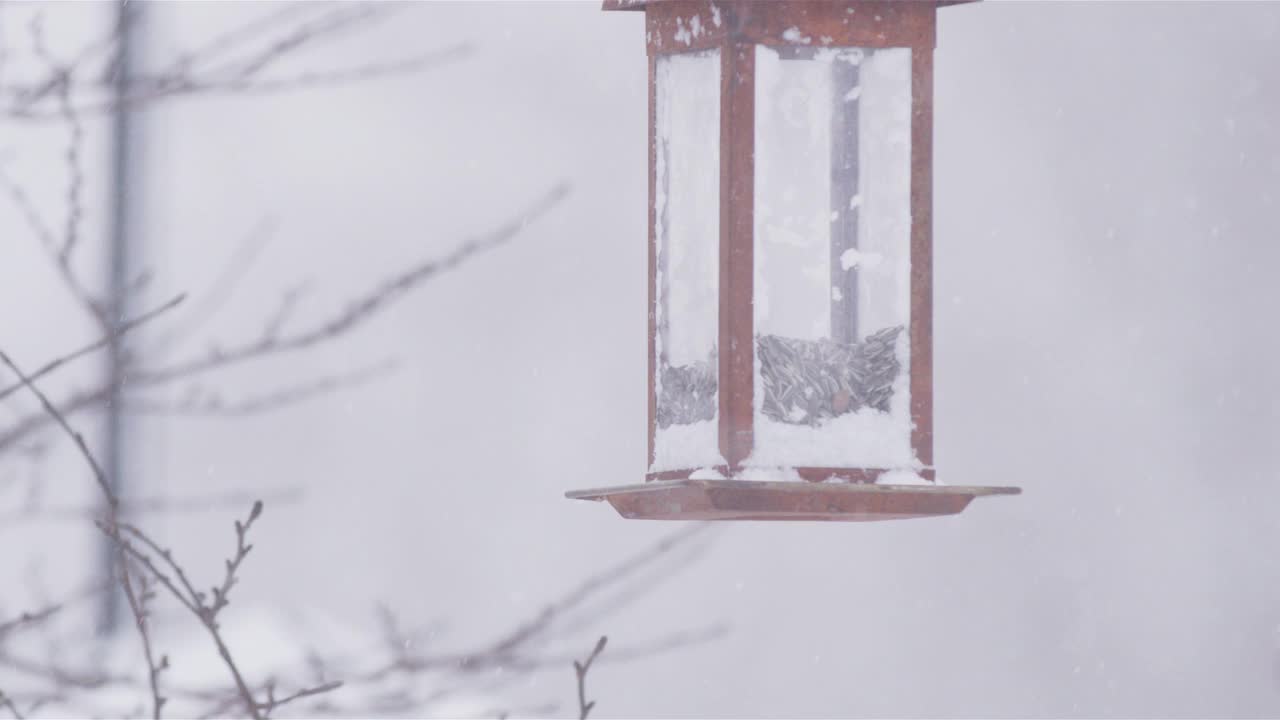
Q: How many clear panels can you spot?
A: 2